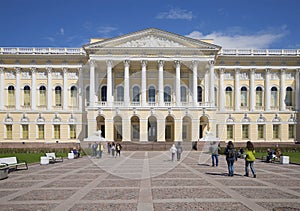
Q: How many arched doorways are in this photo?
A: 7